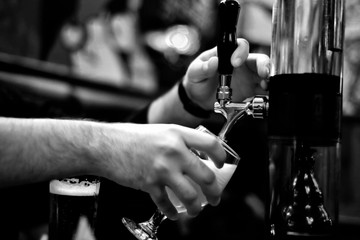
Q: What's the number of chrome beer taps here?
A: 1